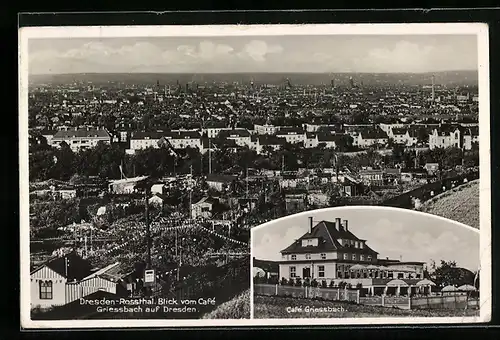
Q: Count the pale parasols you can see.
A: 7